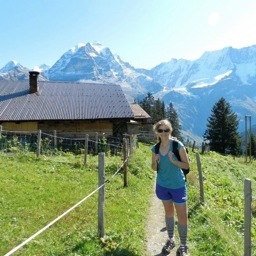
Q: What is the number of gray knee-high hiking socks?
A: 2